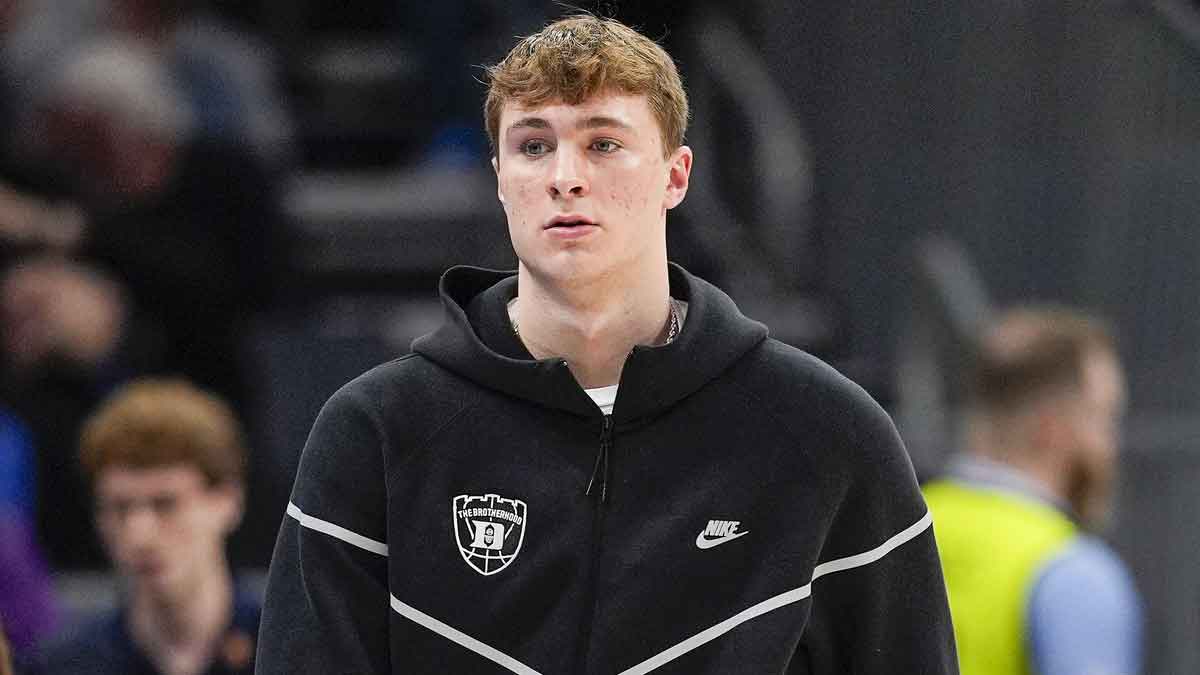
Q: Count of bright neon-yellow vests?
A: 1